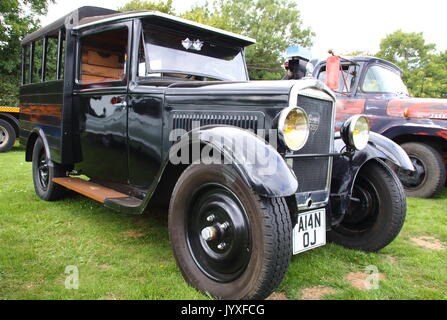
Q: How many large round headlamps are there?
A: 2